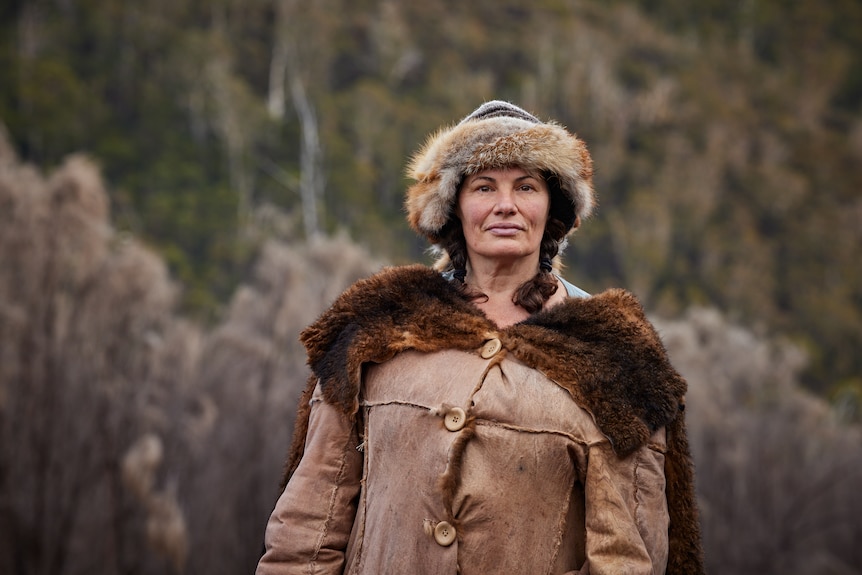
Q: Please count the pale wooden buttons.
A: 3